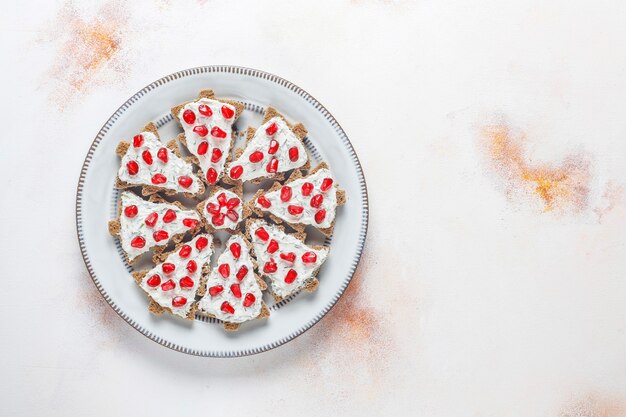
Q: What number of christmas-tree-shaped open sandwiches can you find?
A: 8